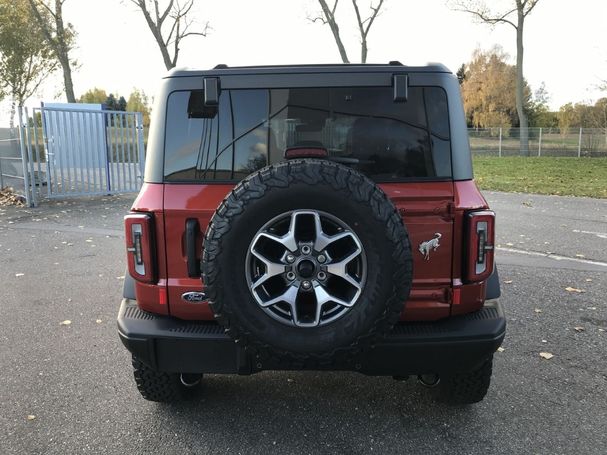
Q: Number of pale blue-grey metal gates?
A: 1